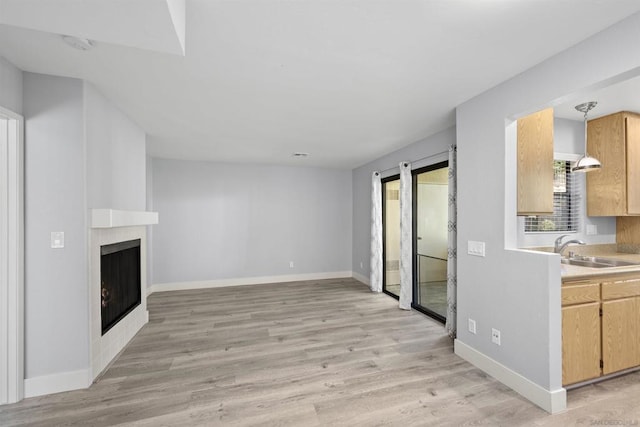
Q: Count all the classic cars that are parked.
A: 0